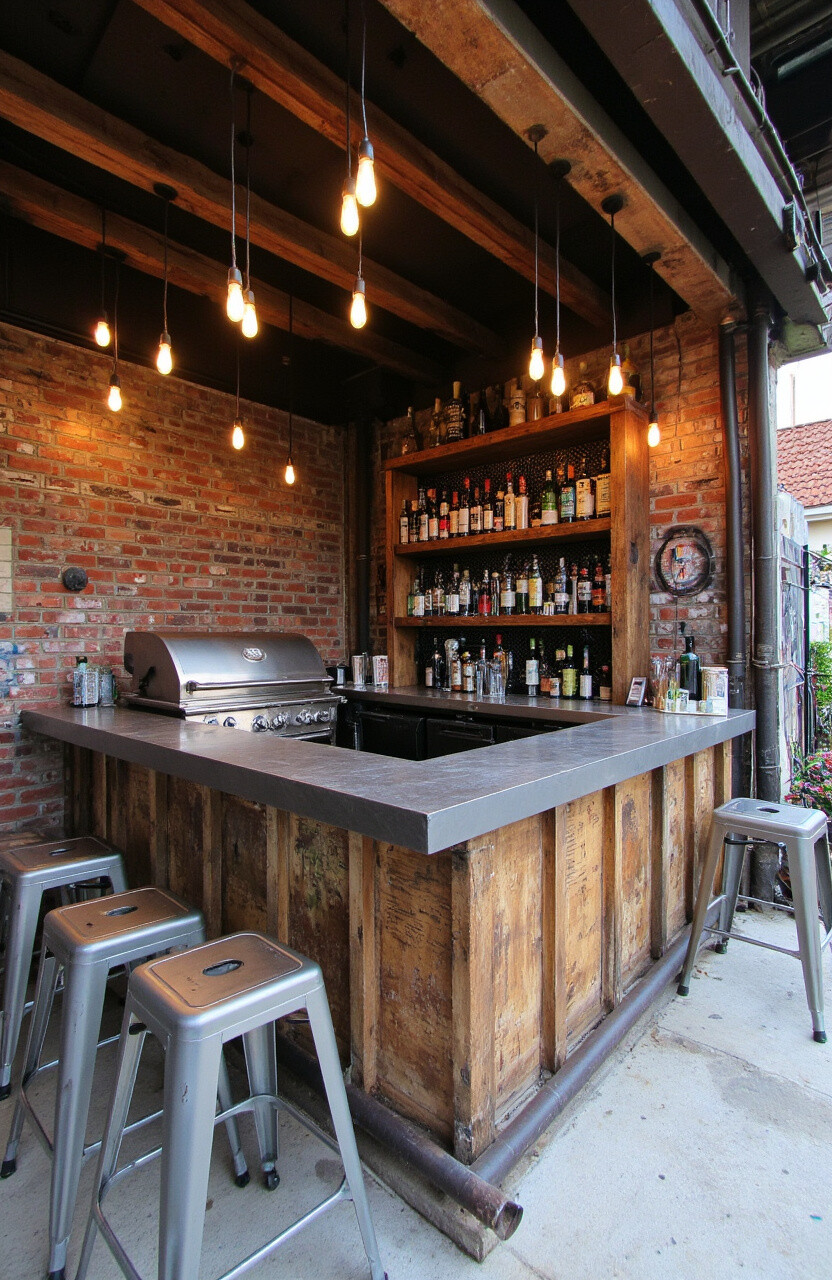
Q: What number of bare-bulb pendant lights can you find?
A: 14